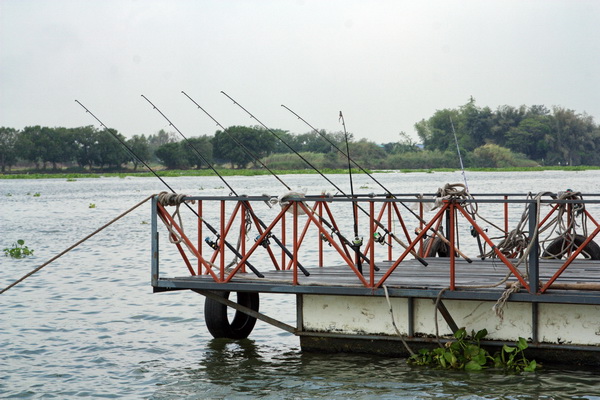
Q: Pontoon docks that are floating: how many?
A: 1